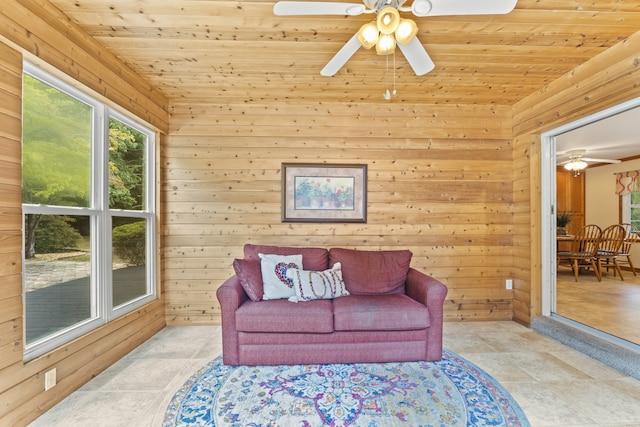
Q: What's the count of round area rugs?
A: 1